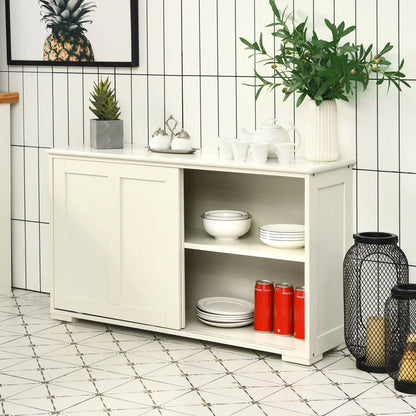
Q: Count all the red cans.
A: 3